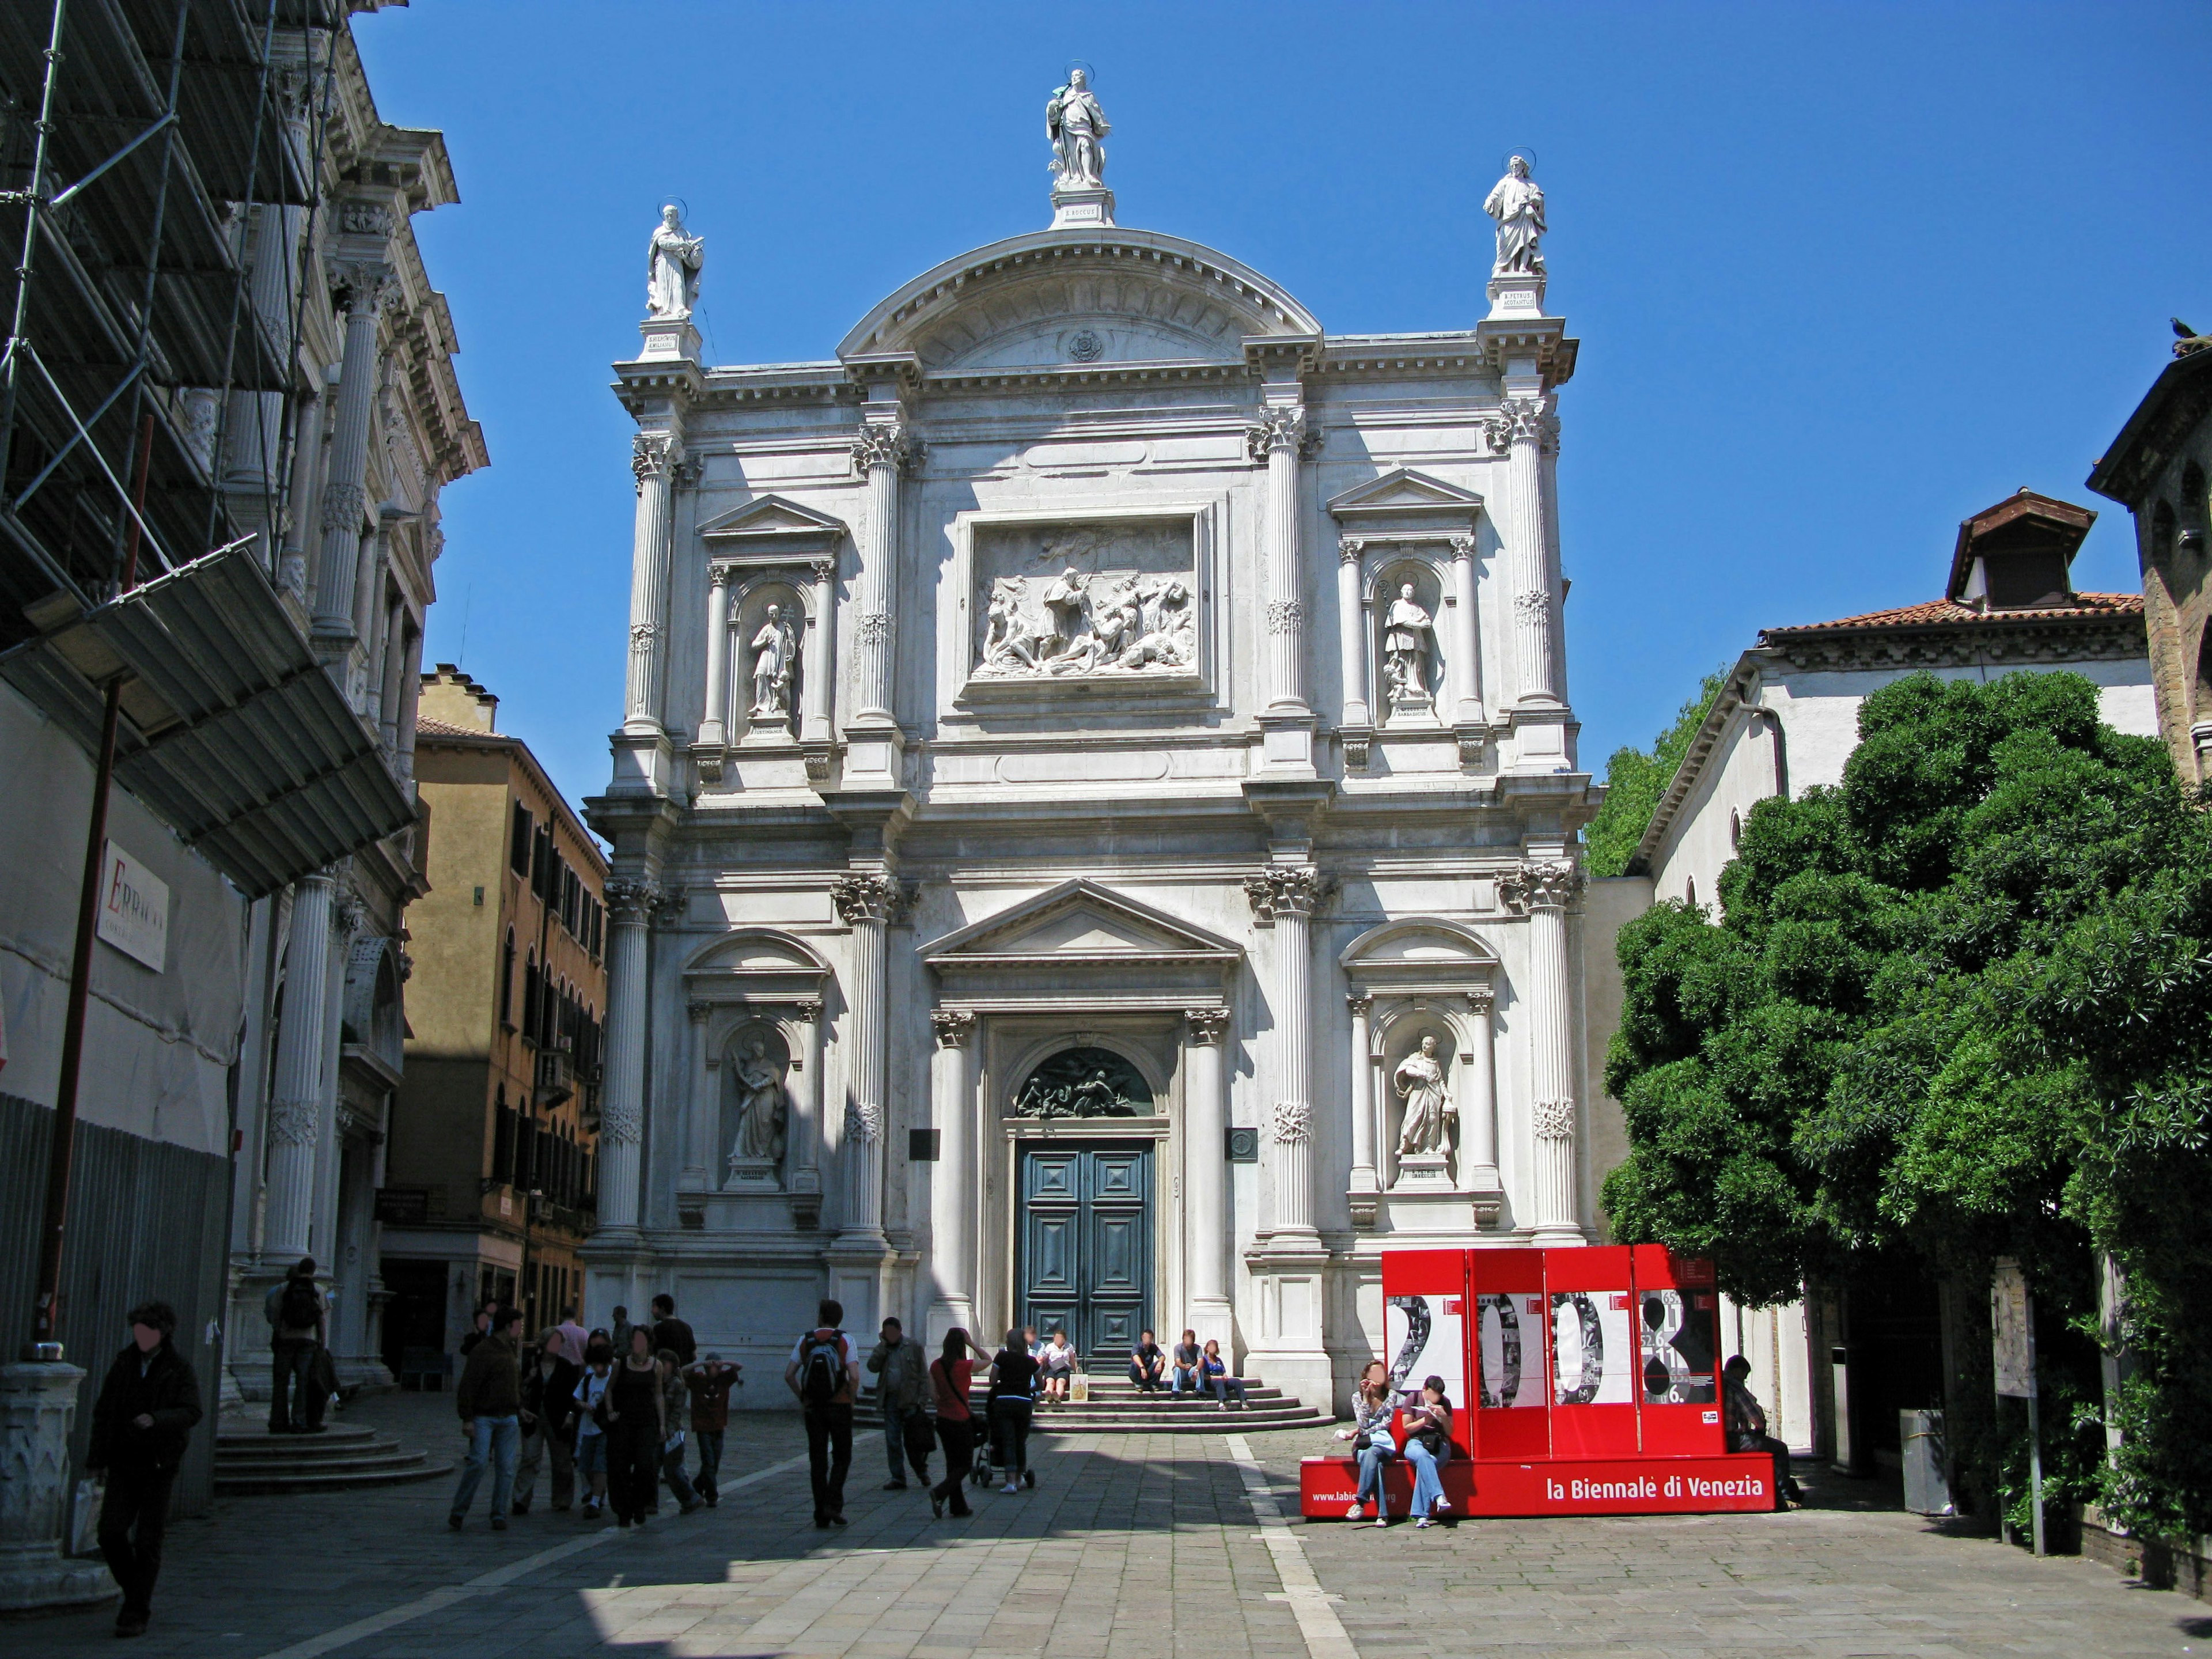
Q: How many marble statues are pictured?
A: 7